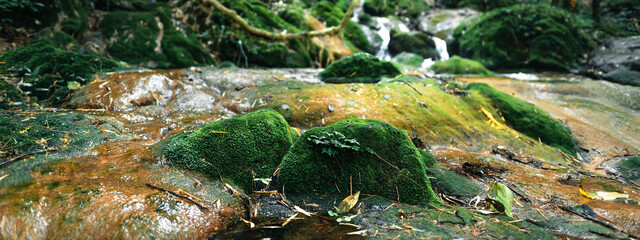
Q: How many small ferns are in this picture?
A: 1